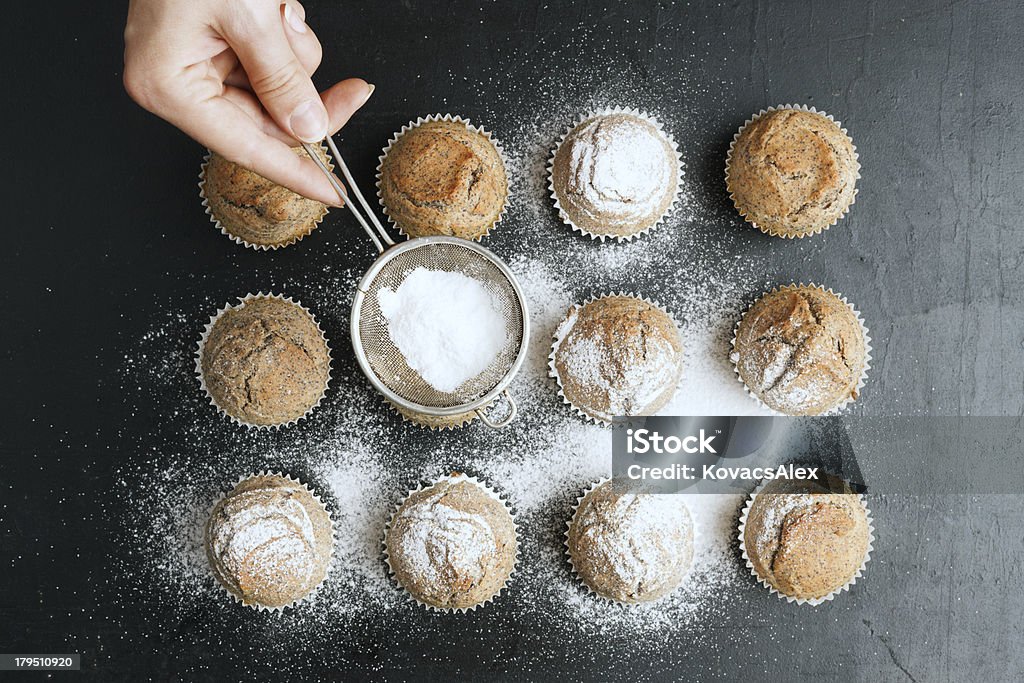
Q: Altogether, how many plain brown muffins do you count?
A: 4